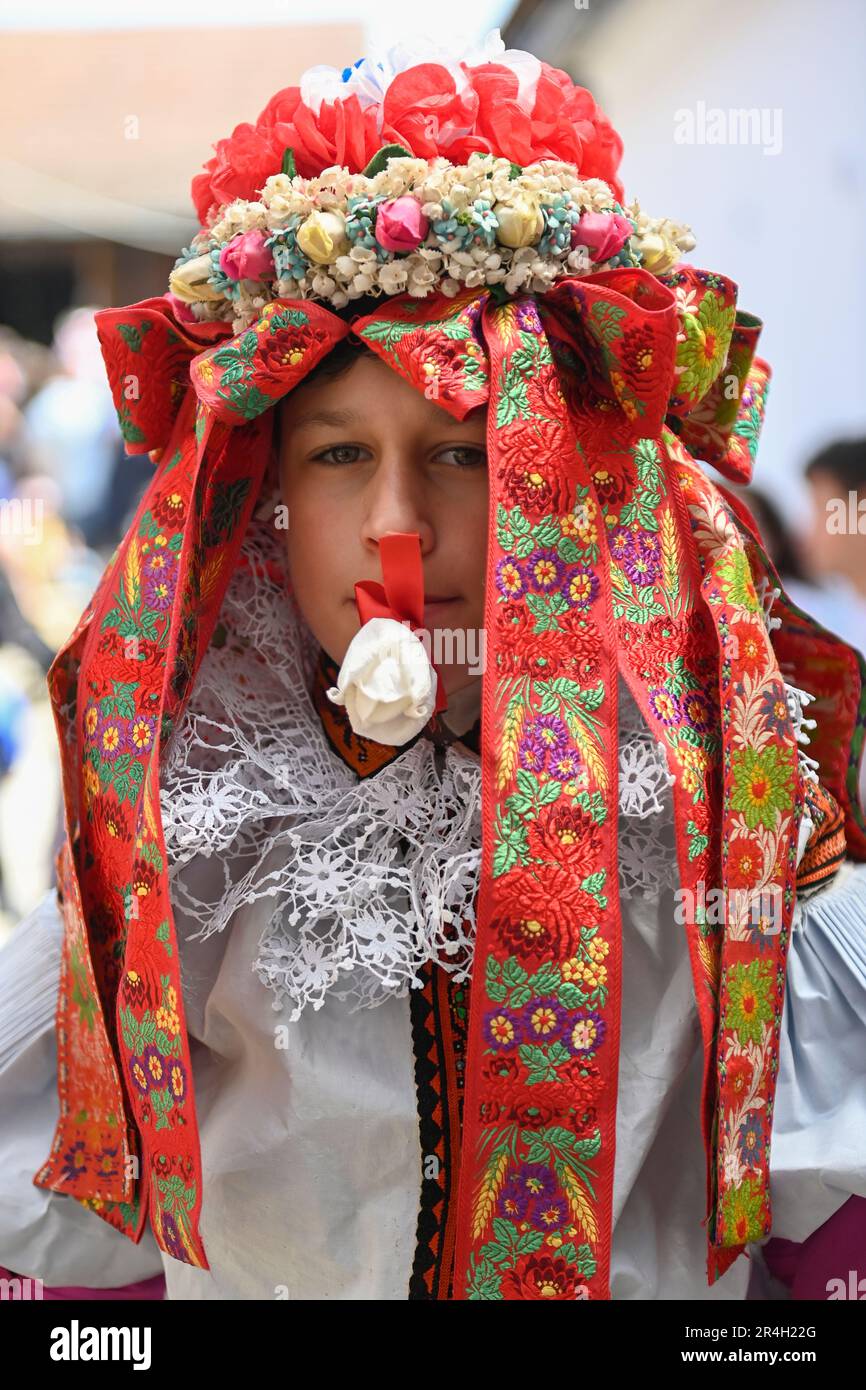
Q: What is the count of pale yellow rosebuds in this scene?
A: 4